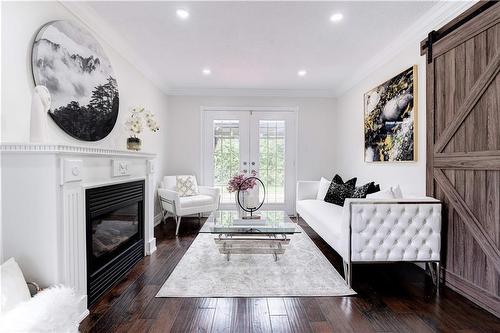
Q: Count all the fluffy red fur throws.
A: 0